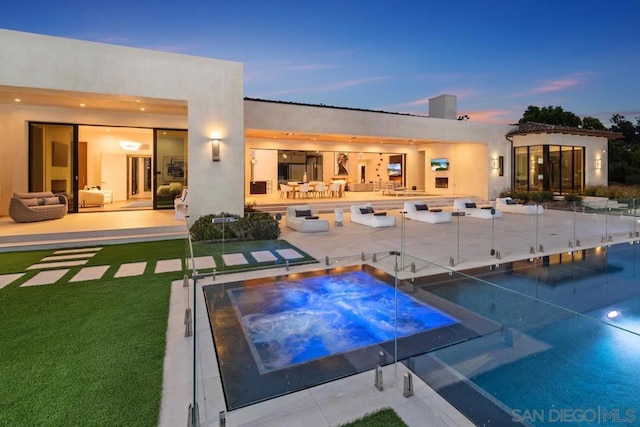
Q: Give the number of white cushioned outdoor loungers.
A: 5